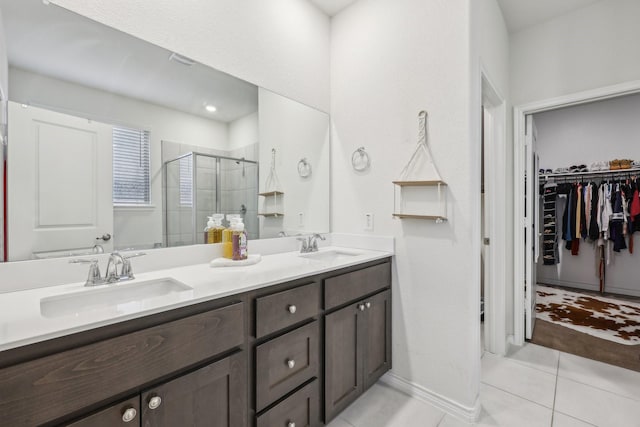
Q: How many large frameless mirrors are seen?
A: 1